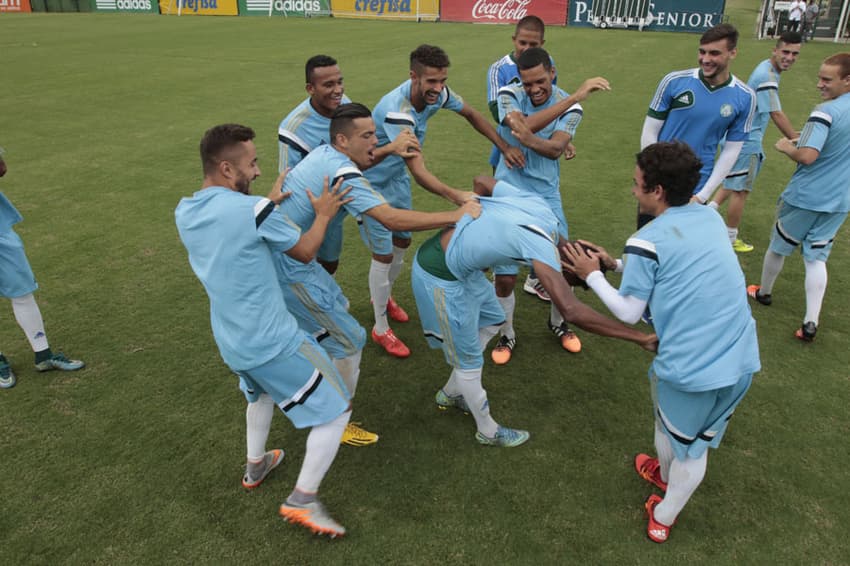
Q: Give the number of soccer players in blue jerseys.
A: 12